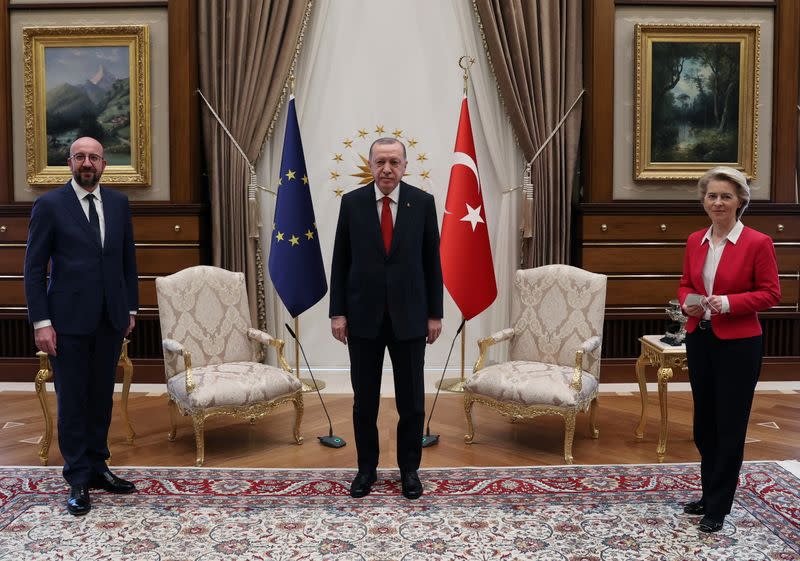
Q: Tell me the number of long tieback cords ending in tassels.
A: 2